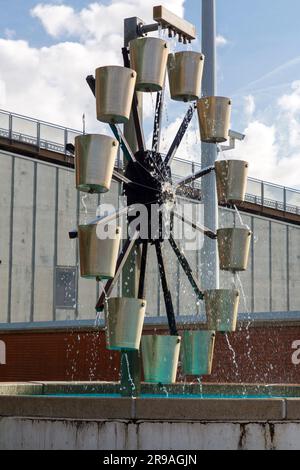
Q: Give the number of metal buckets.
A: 12